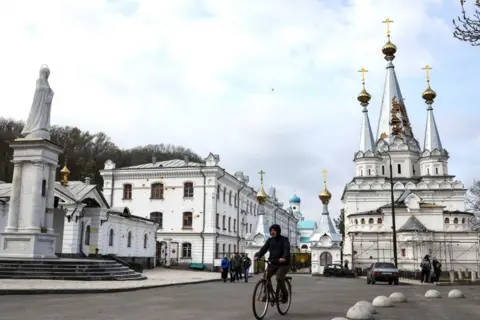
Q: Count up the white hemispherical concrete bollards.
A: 7